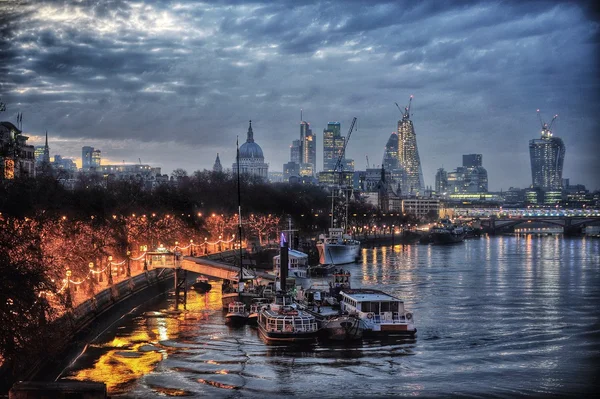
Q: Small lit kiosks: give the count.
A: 1